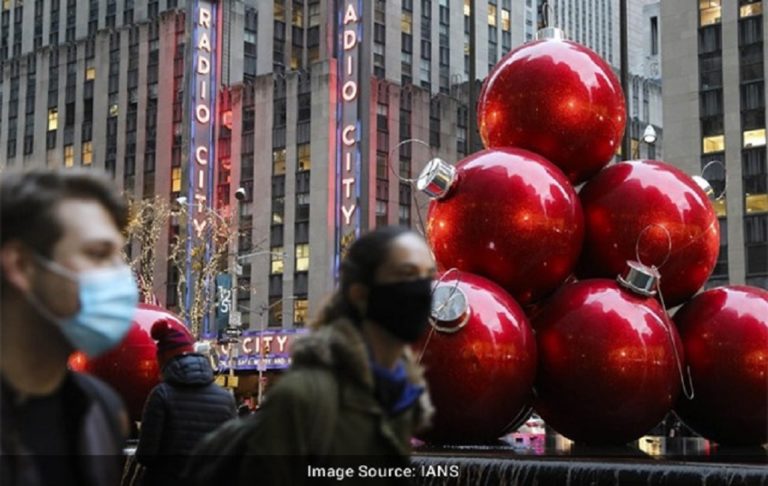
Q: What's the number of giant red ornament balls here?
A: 7